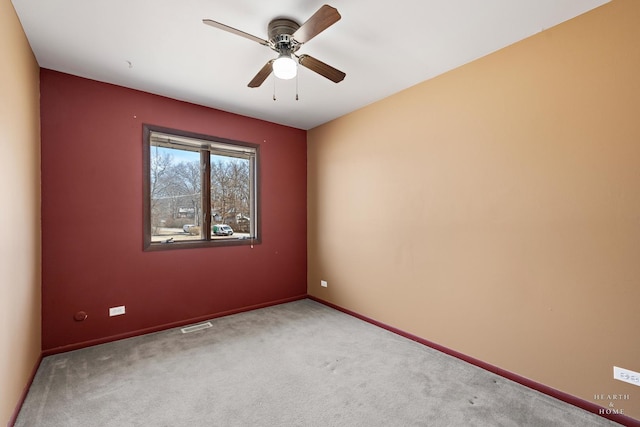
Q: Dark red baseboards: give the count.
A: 3